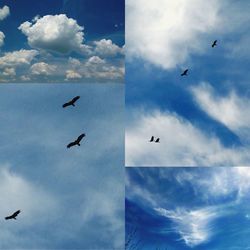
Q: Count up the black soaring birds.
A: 7